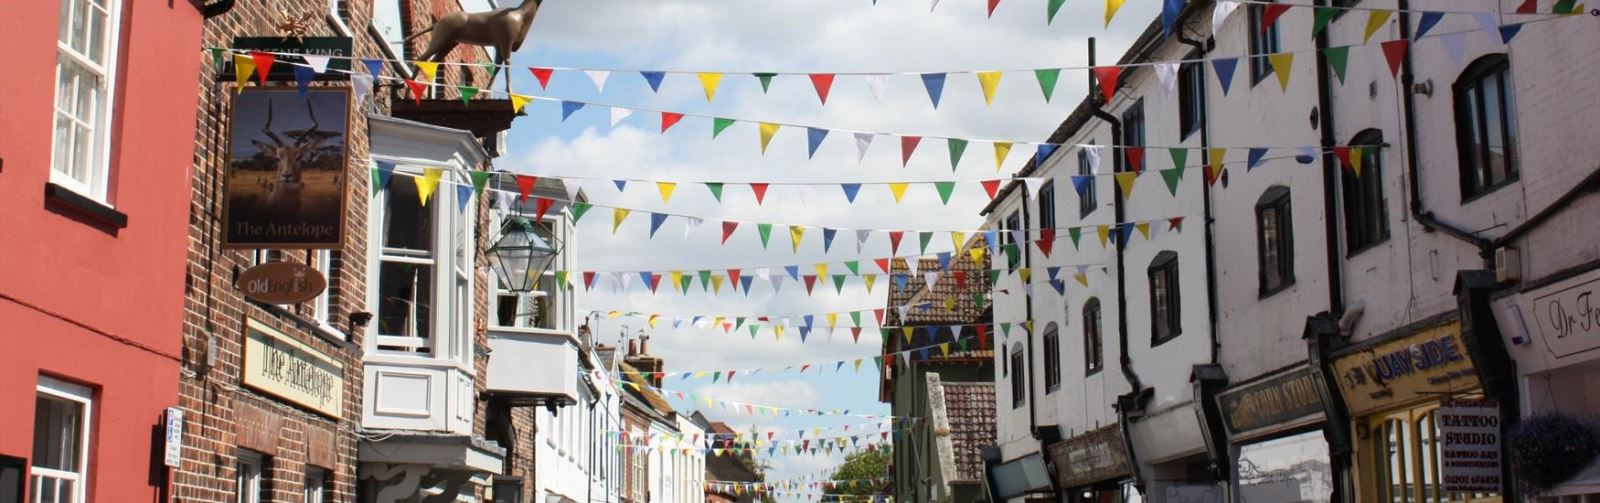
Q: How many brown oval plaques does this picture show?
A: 1